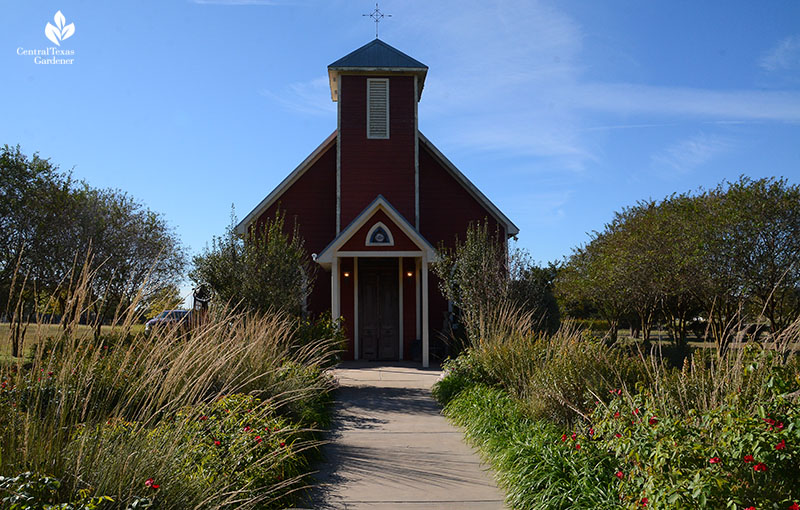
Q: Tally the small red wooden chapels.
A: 1